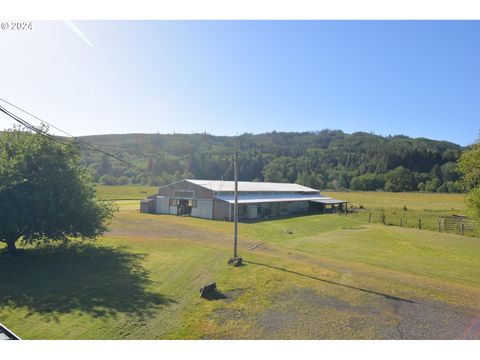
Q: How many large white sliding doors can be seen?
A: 2